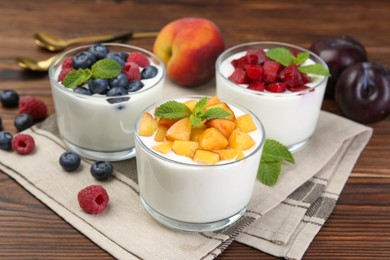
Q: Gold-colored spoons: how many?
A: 2